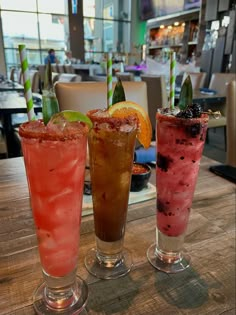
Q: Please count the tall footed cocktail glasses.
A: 3